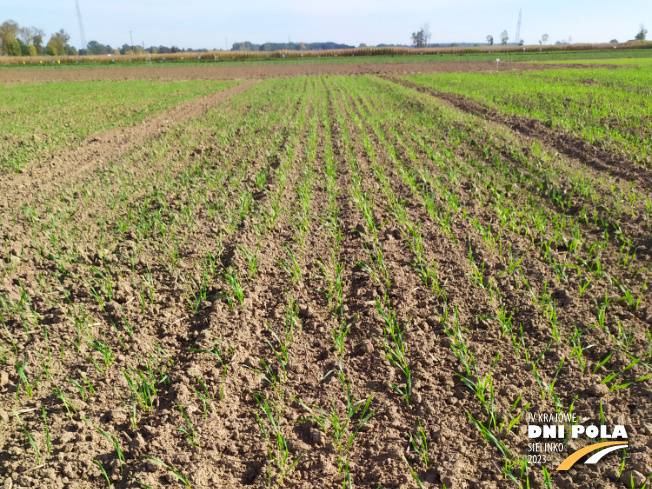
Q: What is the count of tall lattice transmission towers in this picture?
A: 2